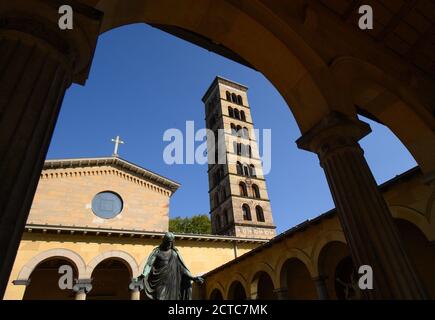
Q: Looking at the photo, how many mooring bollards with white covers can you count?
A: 0